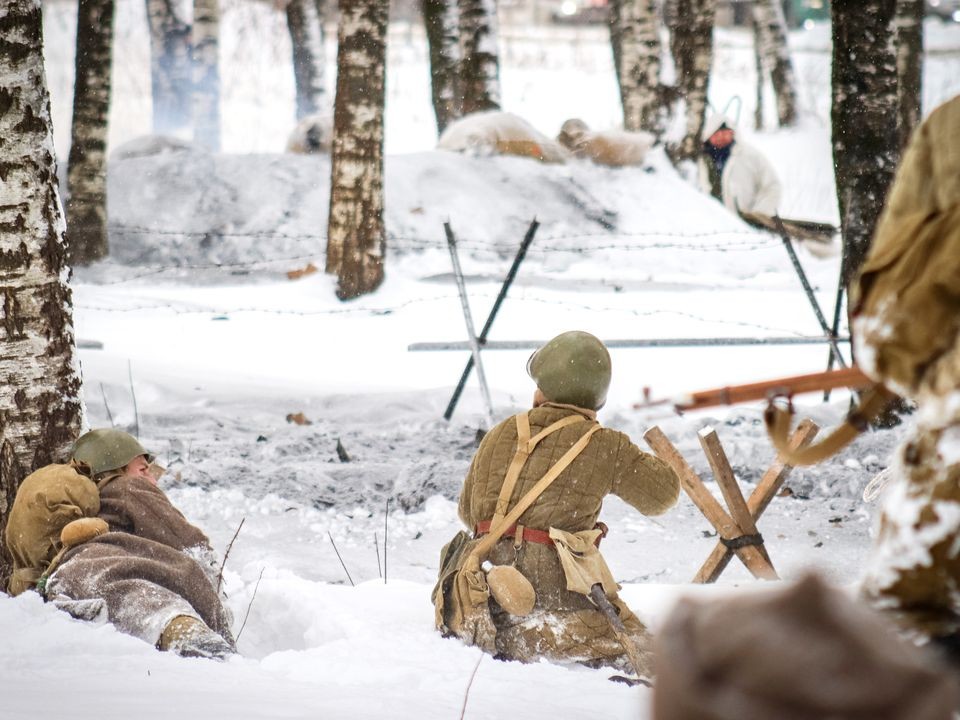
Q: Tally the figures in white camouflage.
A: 1